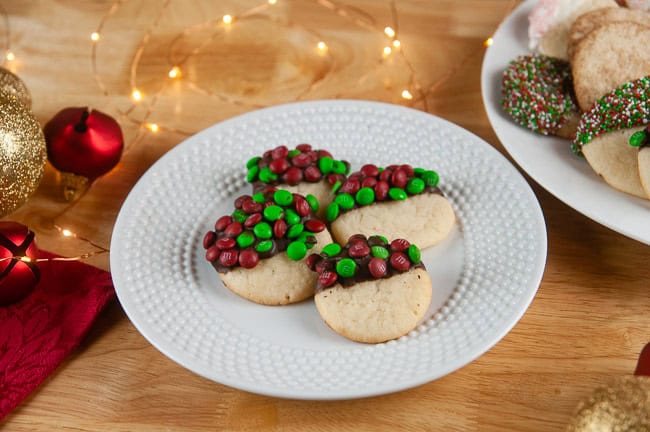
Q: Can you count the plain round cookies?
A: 2